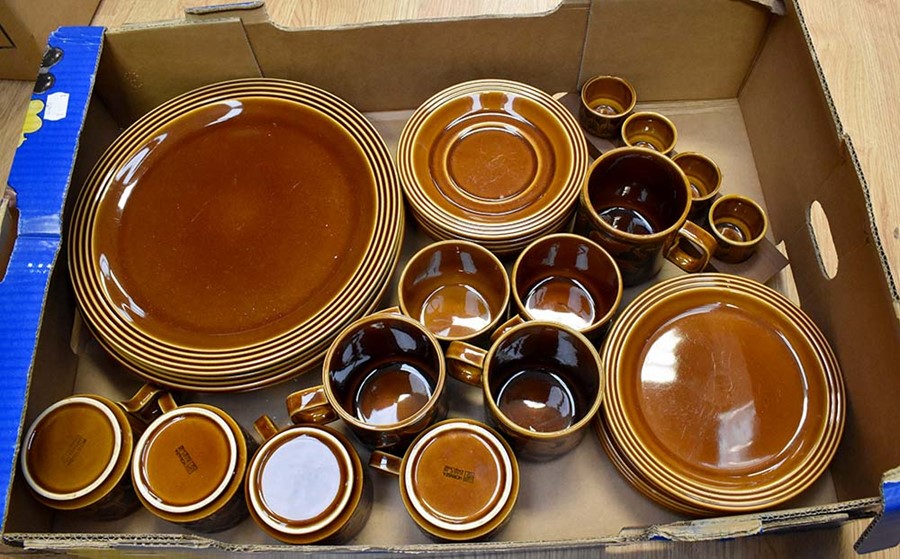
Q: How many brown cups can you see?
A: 13